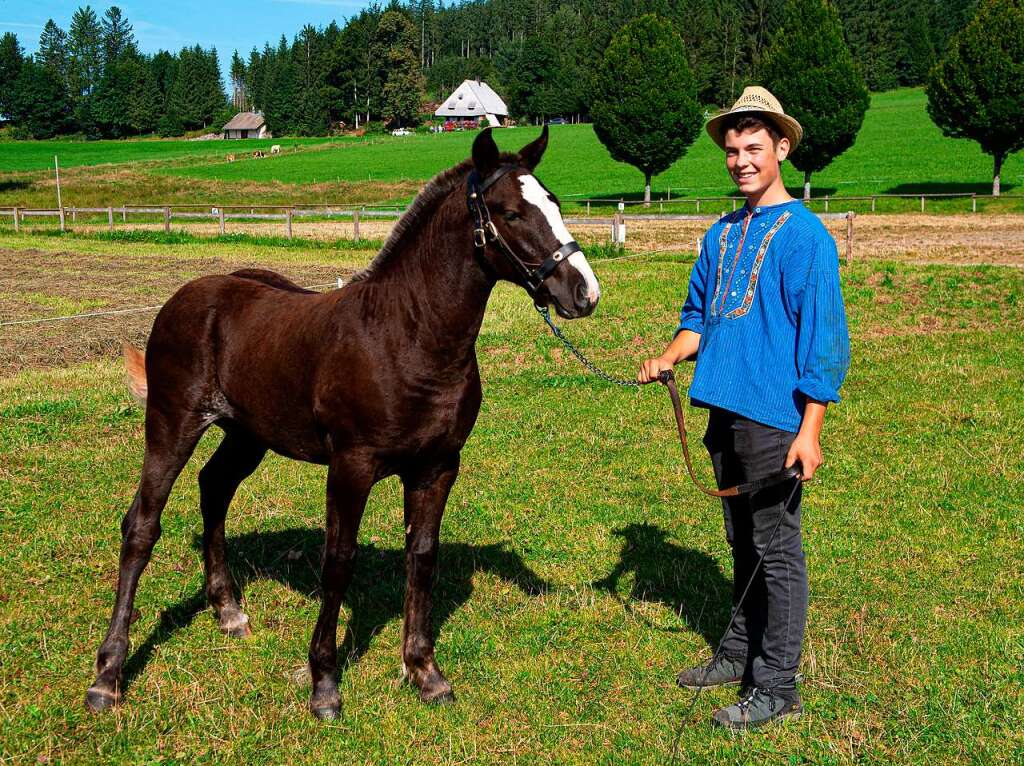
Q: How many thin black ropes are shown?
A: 1